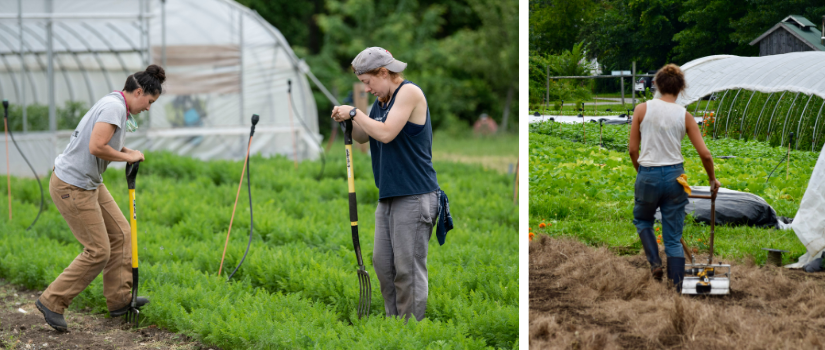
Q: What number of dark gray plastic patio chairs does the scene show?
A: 0